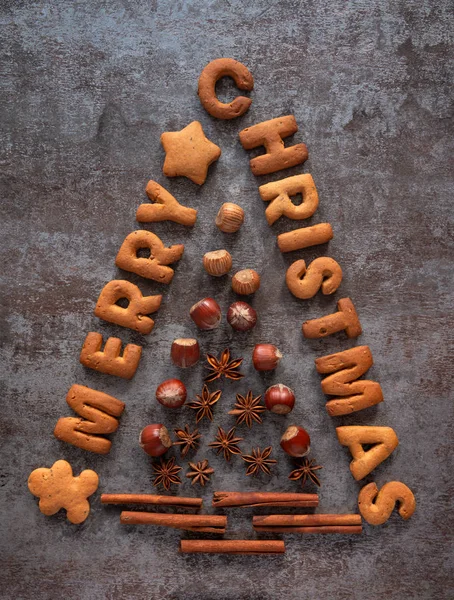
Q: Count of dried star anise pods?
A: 9